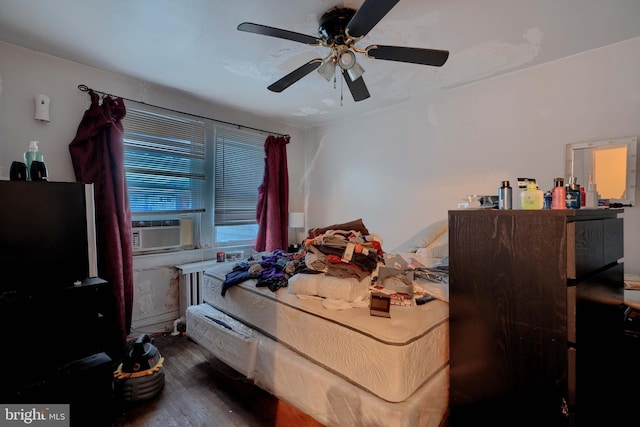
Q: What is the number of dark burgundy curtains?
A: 2